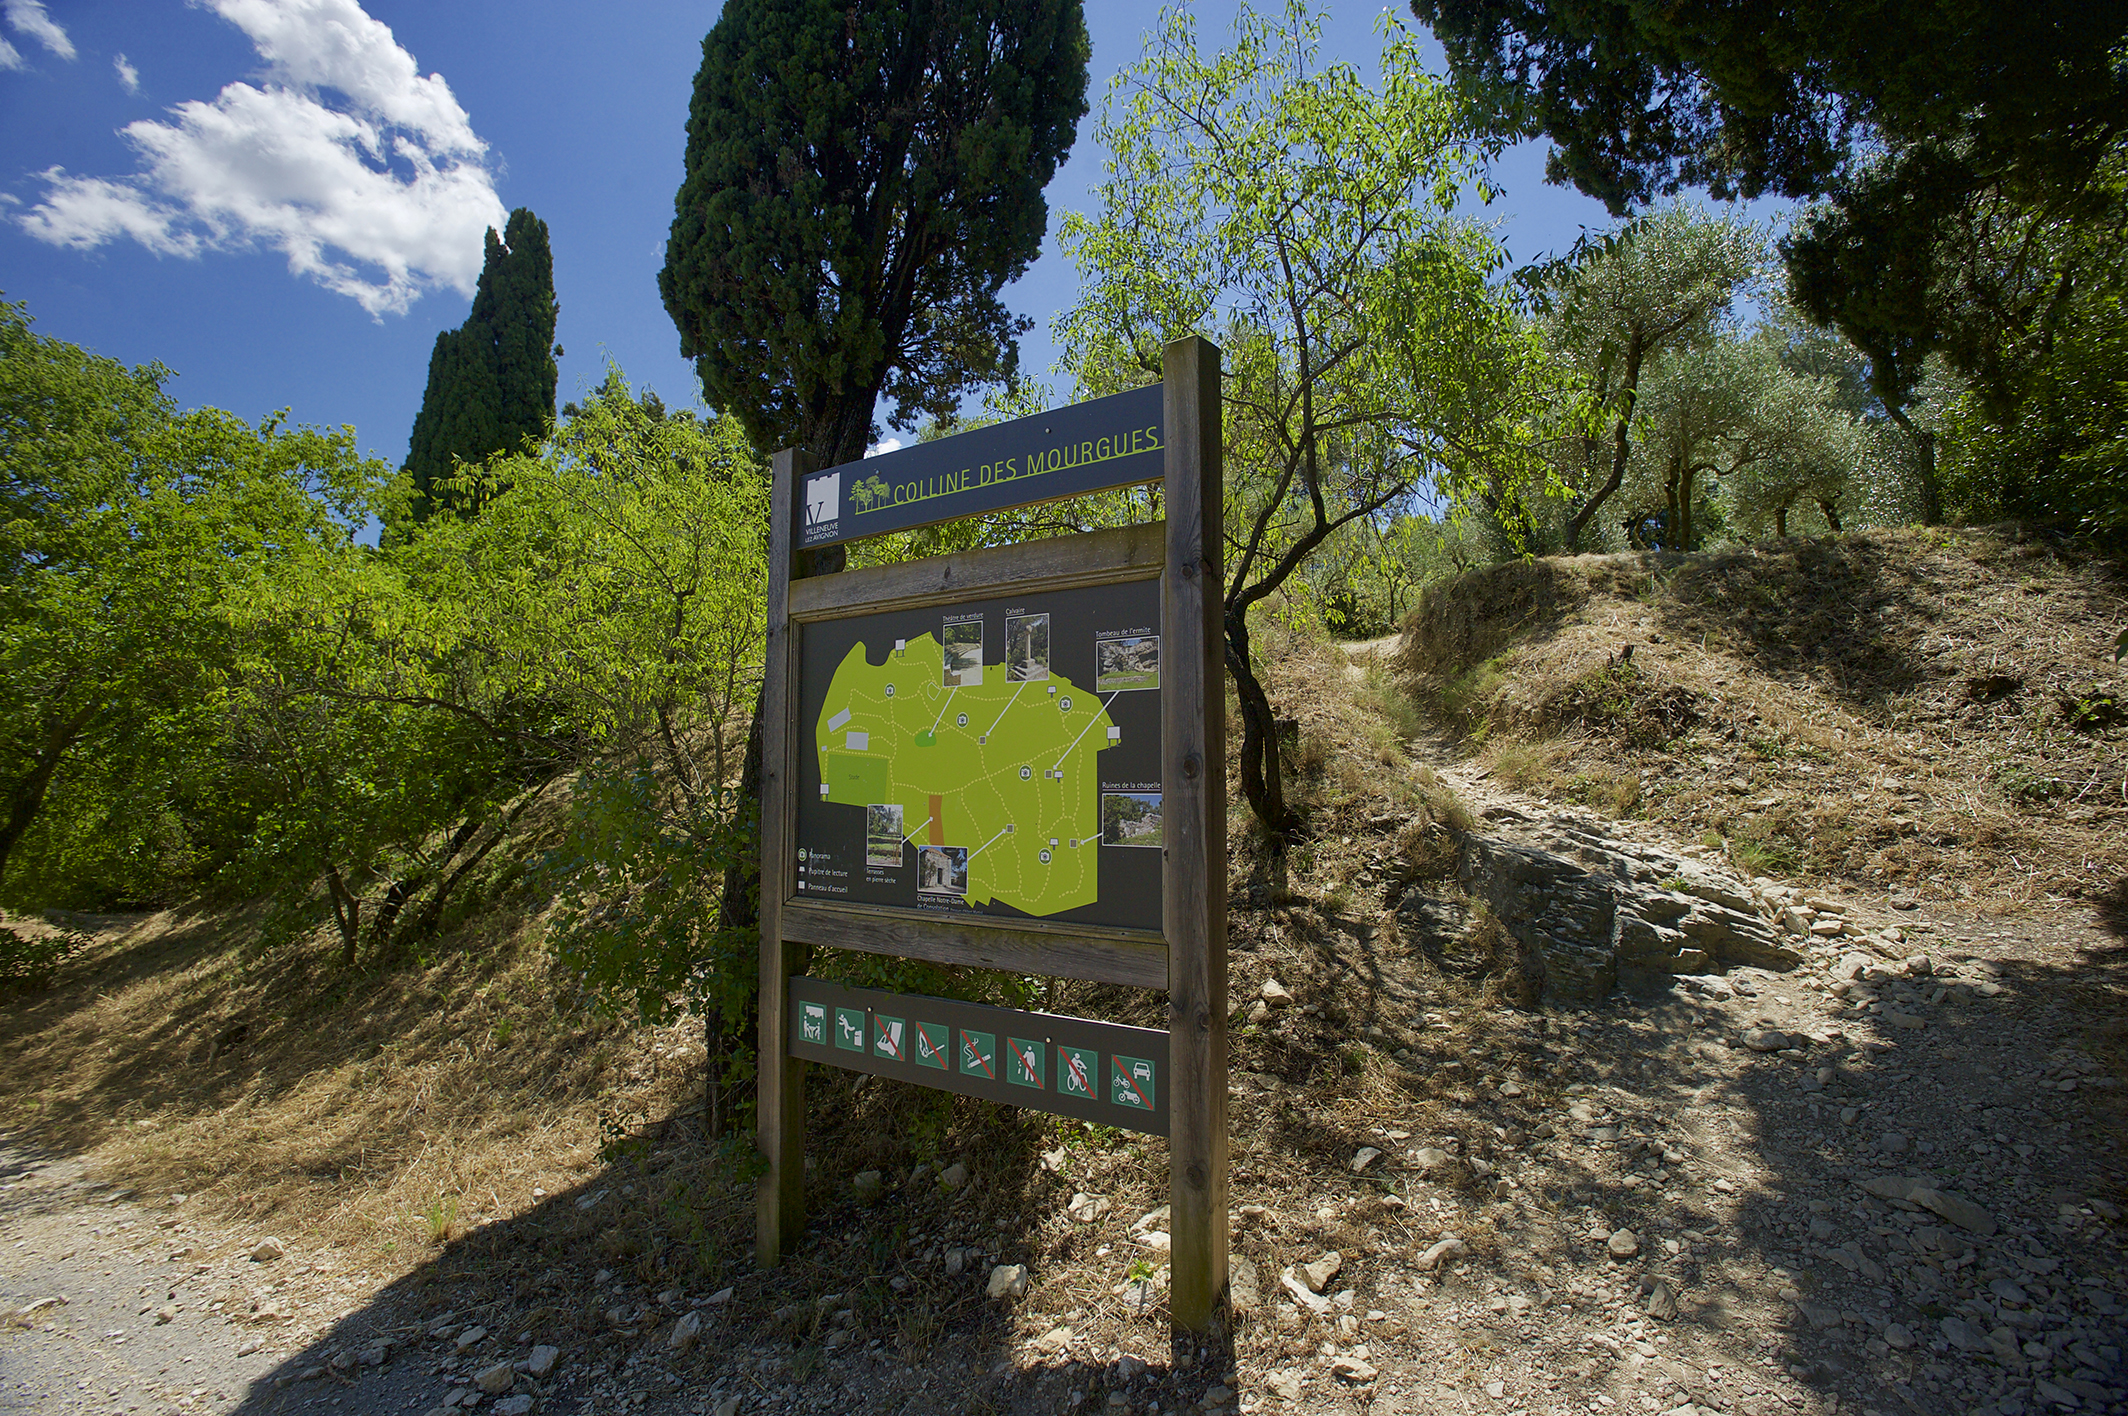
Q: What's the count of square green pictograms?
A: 8